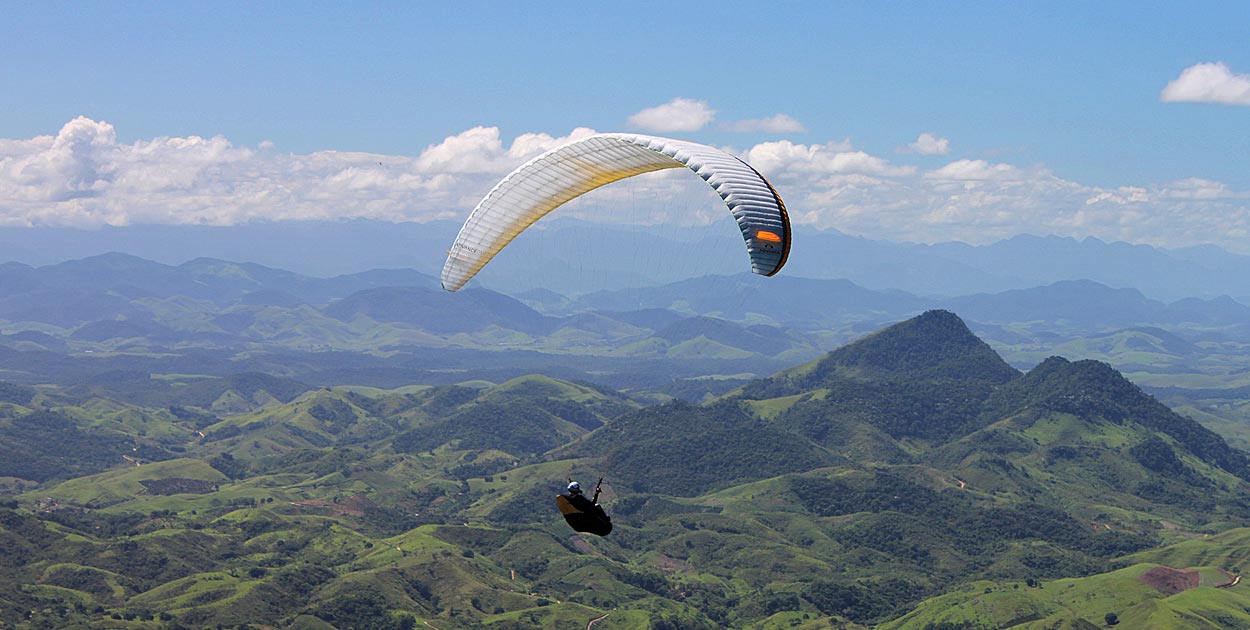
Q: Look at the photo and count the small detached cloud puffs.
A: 4